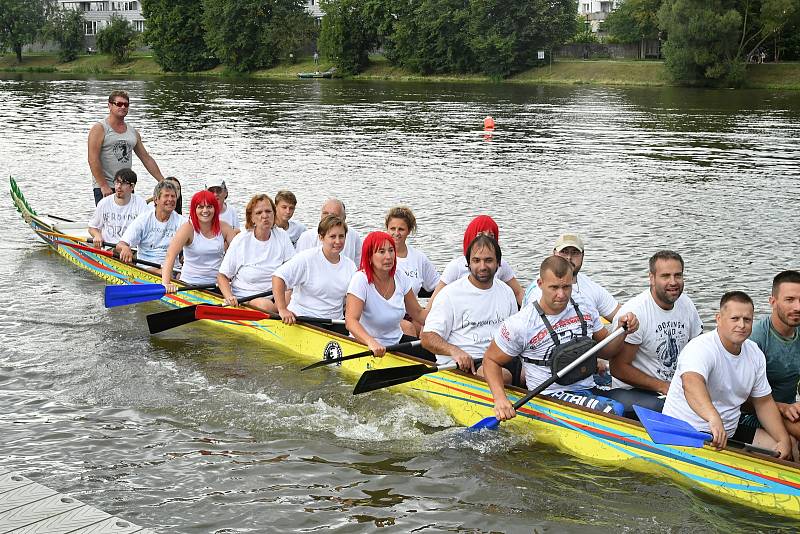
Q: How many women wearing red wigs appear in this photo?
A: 3